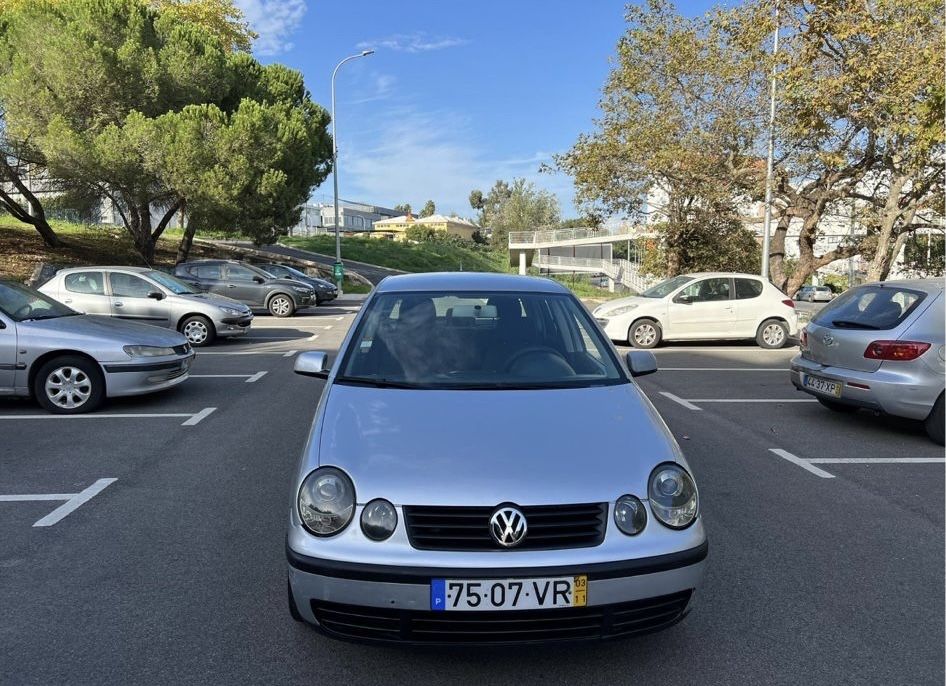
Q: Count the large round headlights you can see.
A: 2